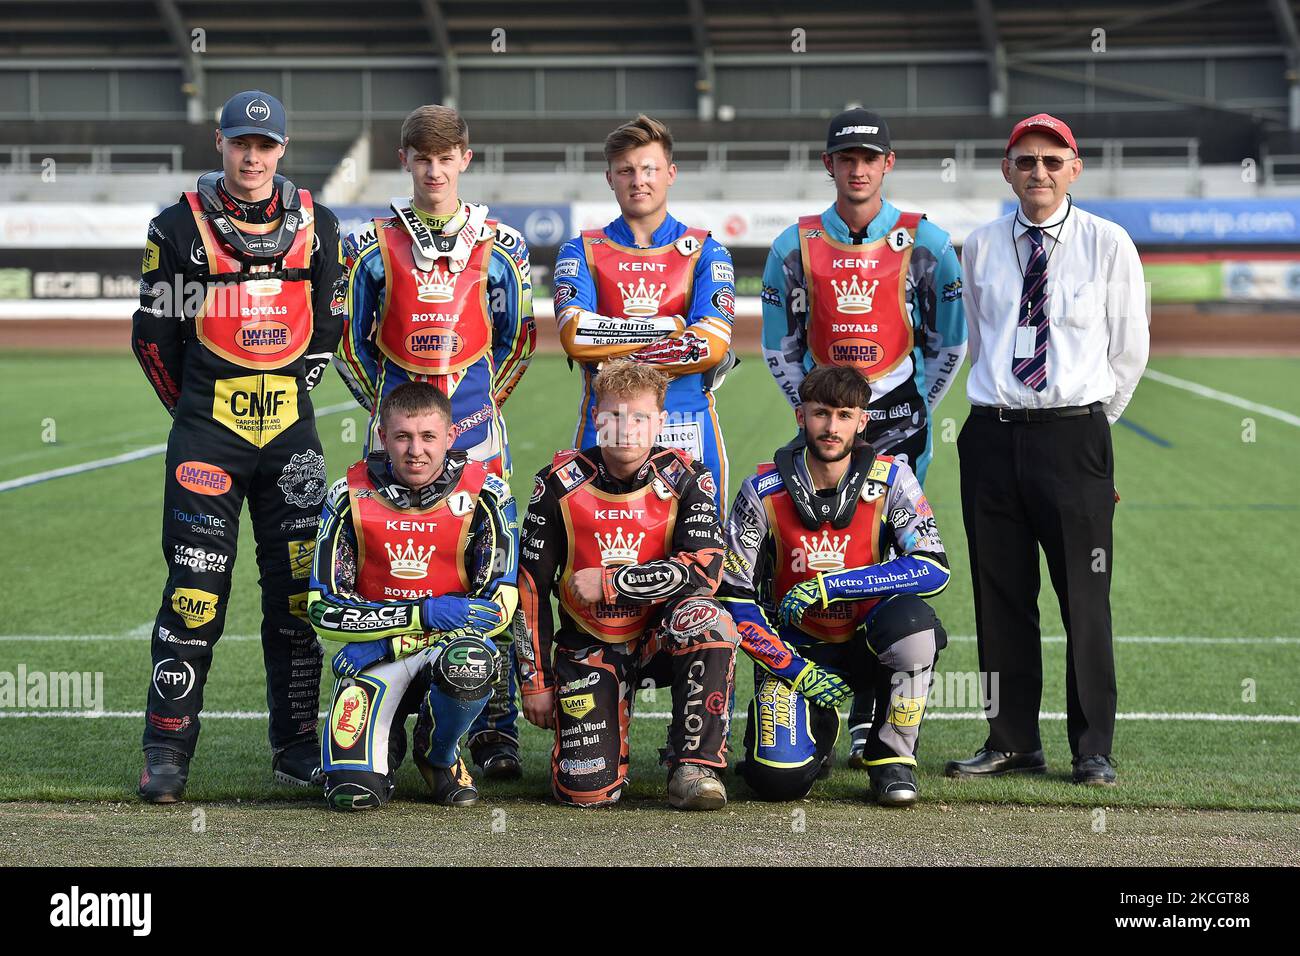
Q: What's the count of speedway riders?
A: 7